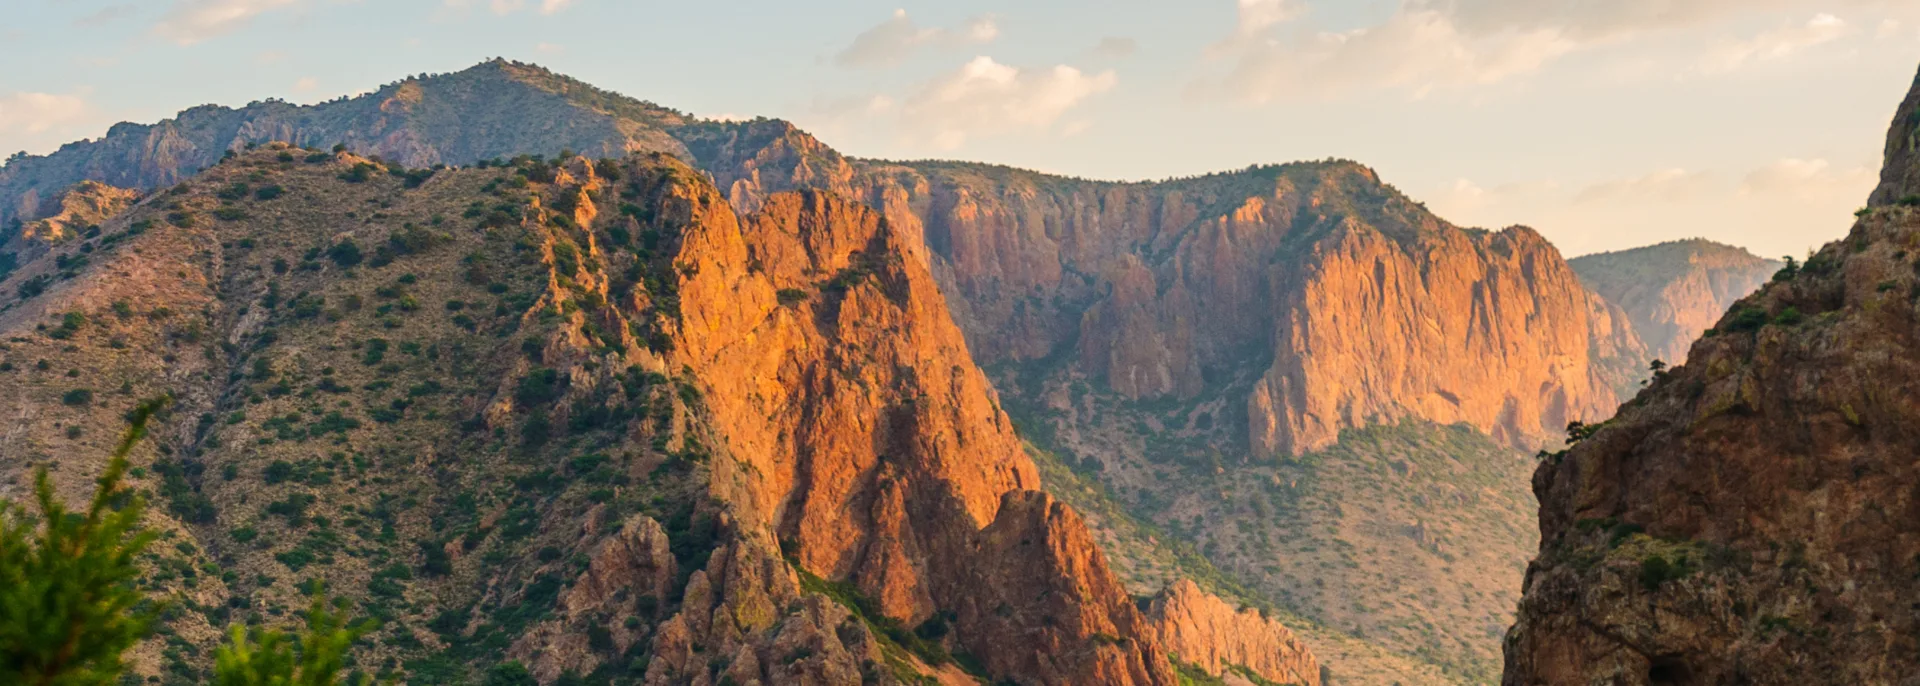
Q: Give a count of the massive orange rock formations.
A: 2